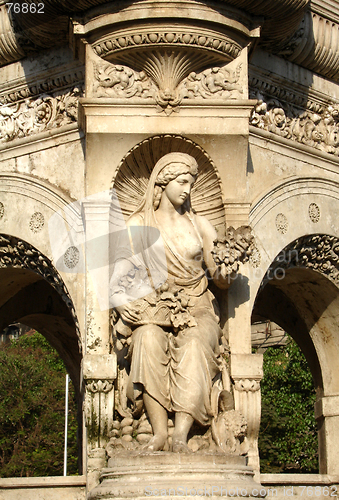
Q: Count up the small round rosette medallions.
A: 6